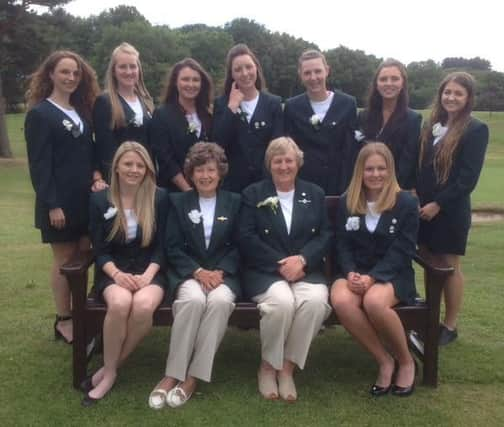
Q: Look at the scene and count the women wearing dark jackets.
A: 11